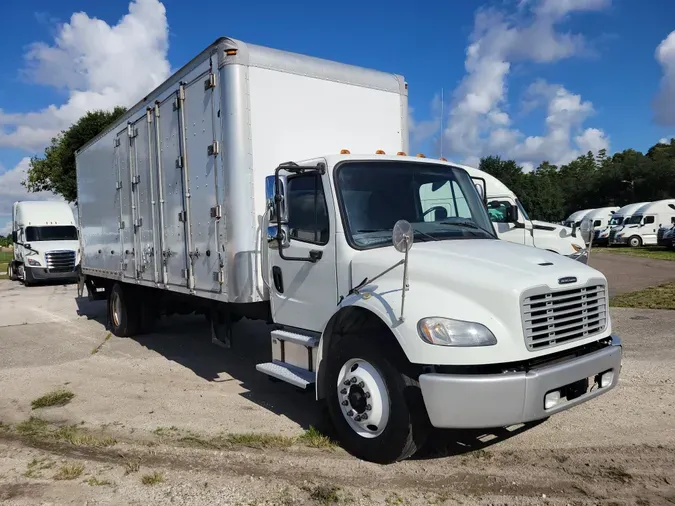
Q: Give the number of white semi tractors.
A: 6